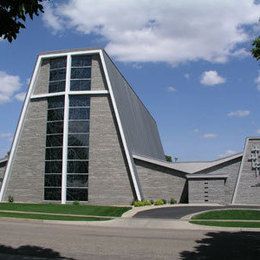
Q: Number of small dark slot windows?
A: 5